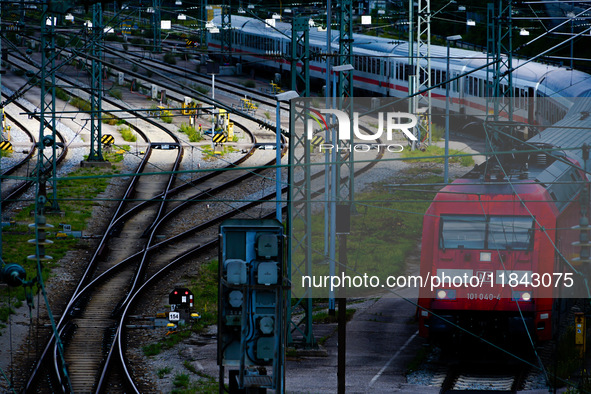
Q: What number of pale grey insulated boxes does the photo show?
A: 6